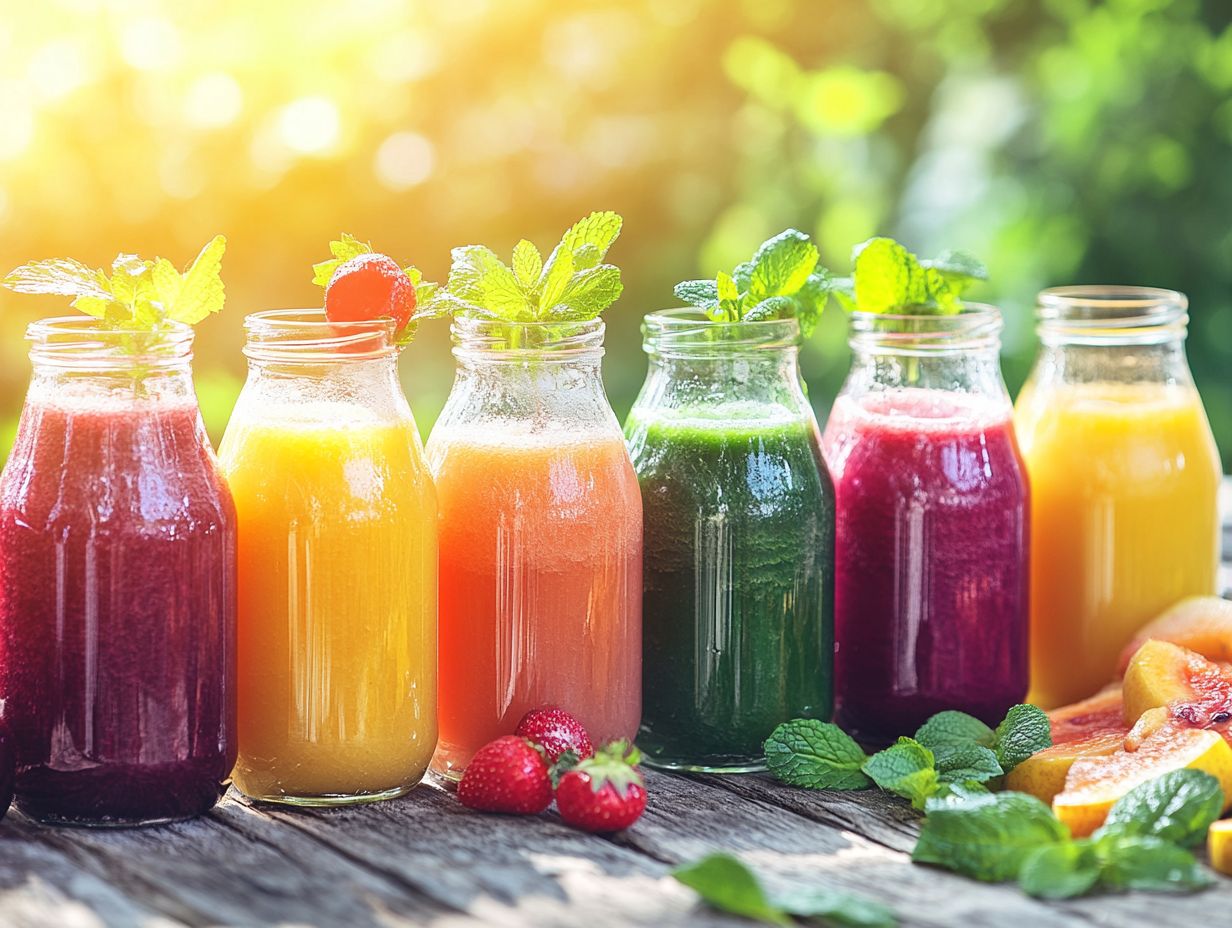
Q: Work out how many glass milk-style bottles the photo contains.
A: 6